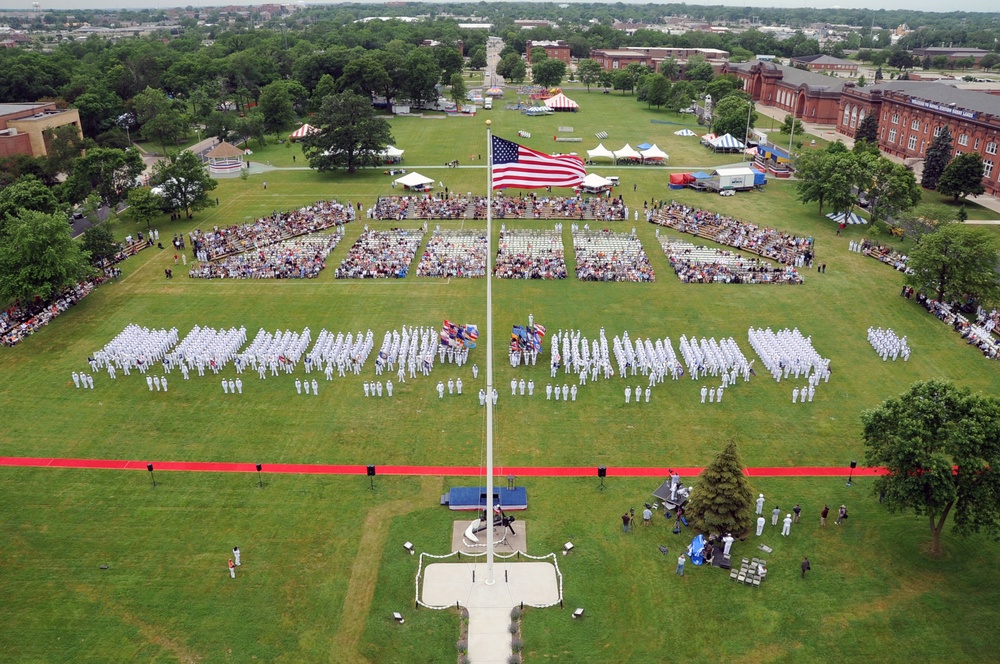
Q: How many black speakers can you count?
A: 5